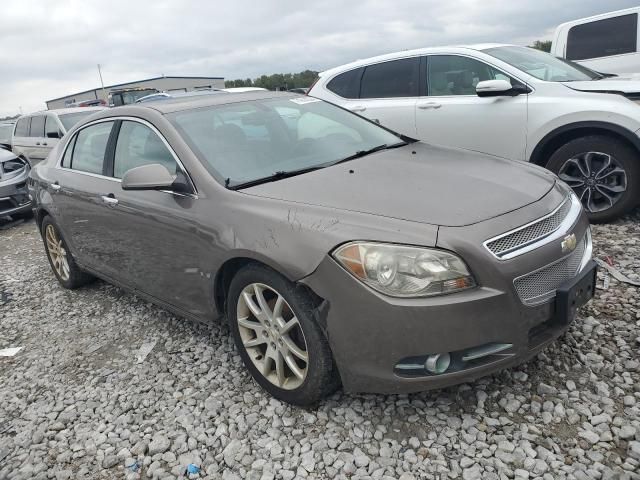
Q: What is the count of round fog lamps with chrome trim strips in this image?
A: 1